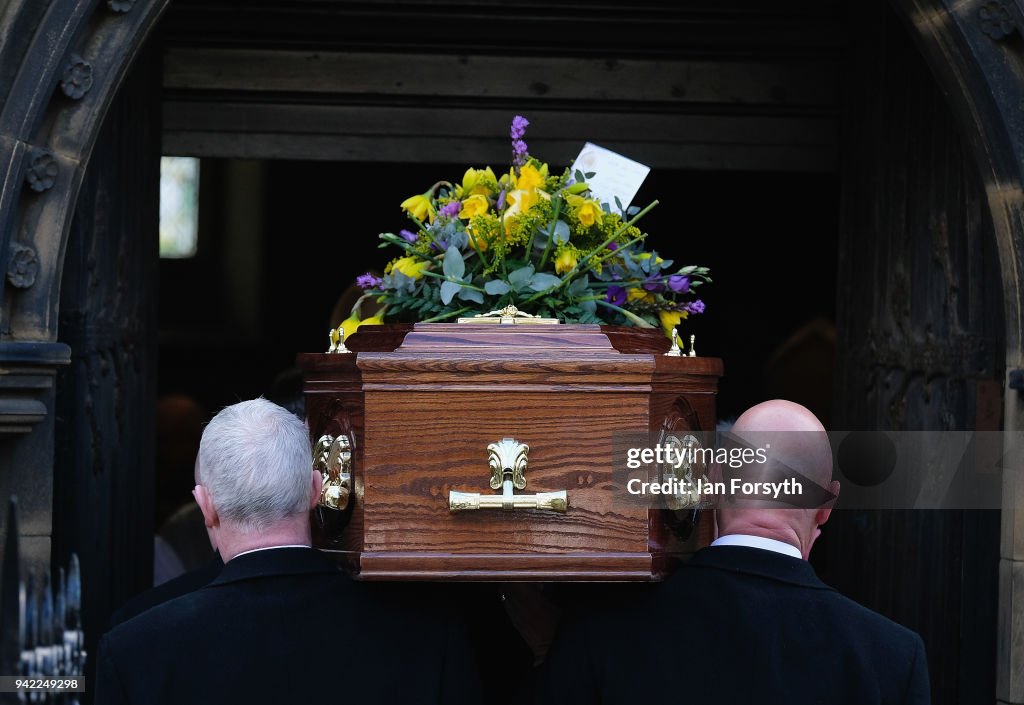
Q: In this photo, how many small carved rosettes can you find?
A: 5